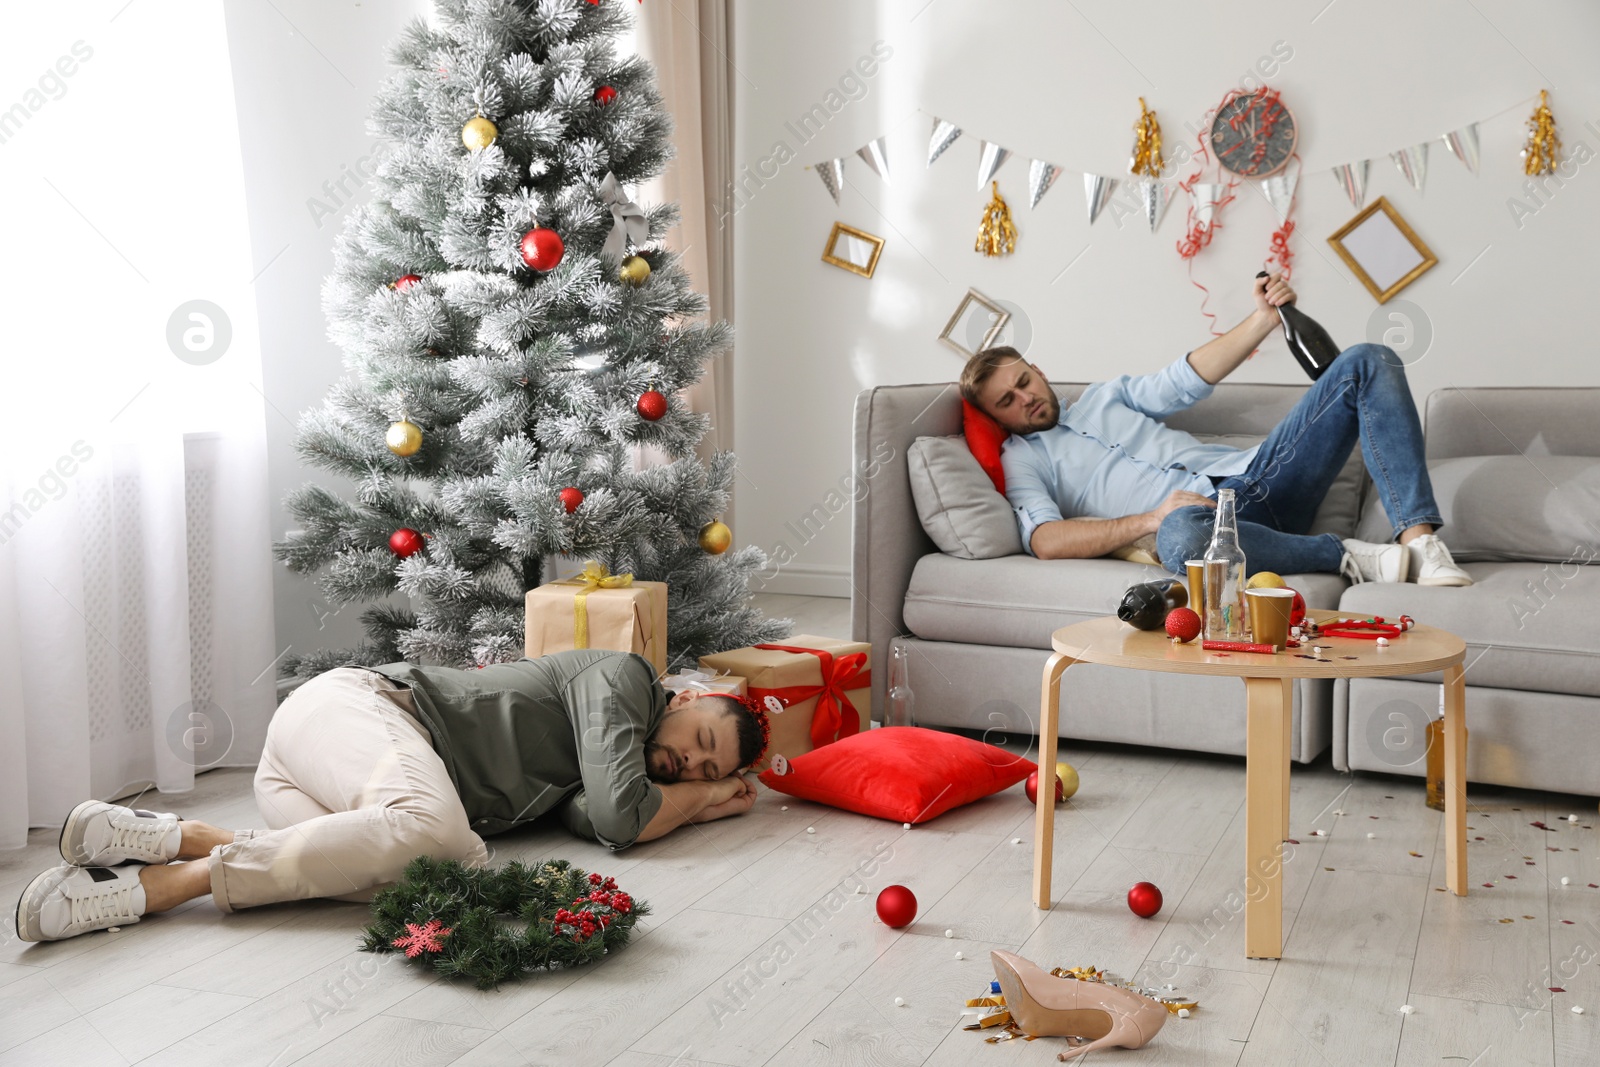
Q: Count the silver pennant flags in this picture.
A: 12